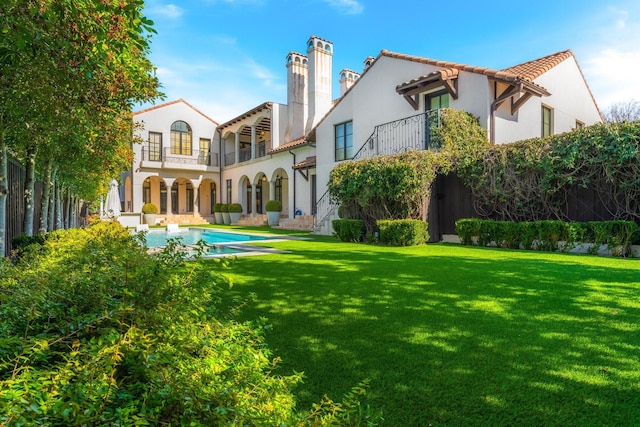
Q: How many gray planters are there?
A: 5